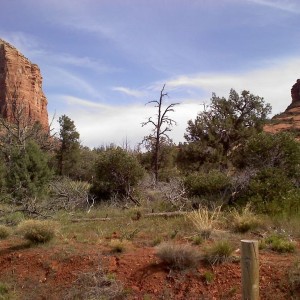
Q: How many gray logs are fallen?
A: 2